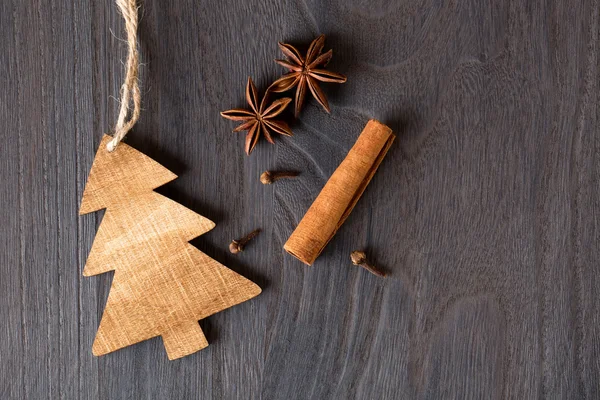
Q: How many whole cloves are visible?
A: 3